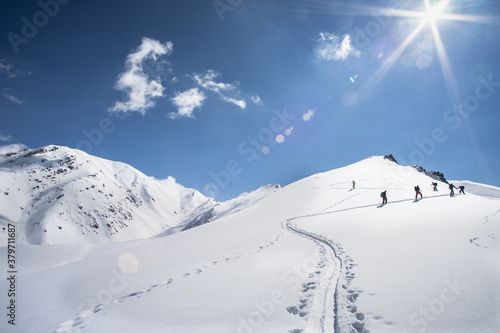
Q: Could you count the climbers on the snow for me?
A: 6